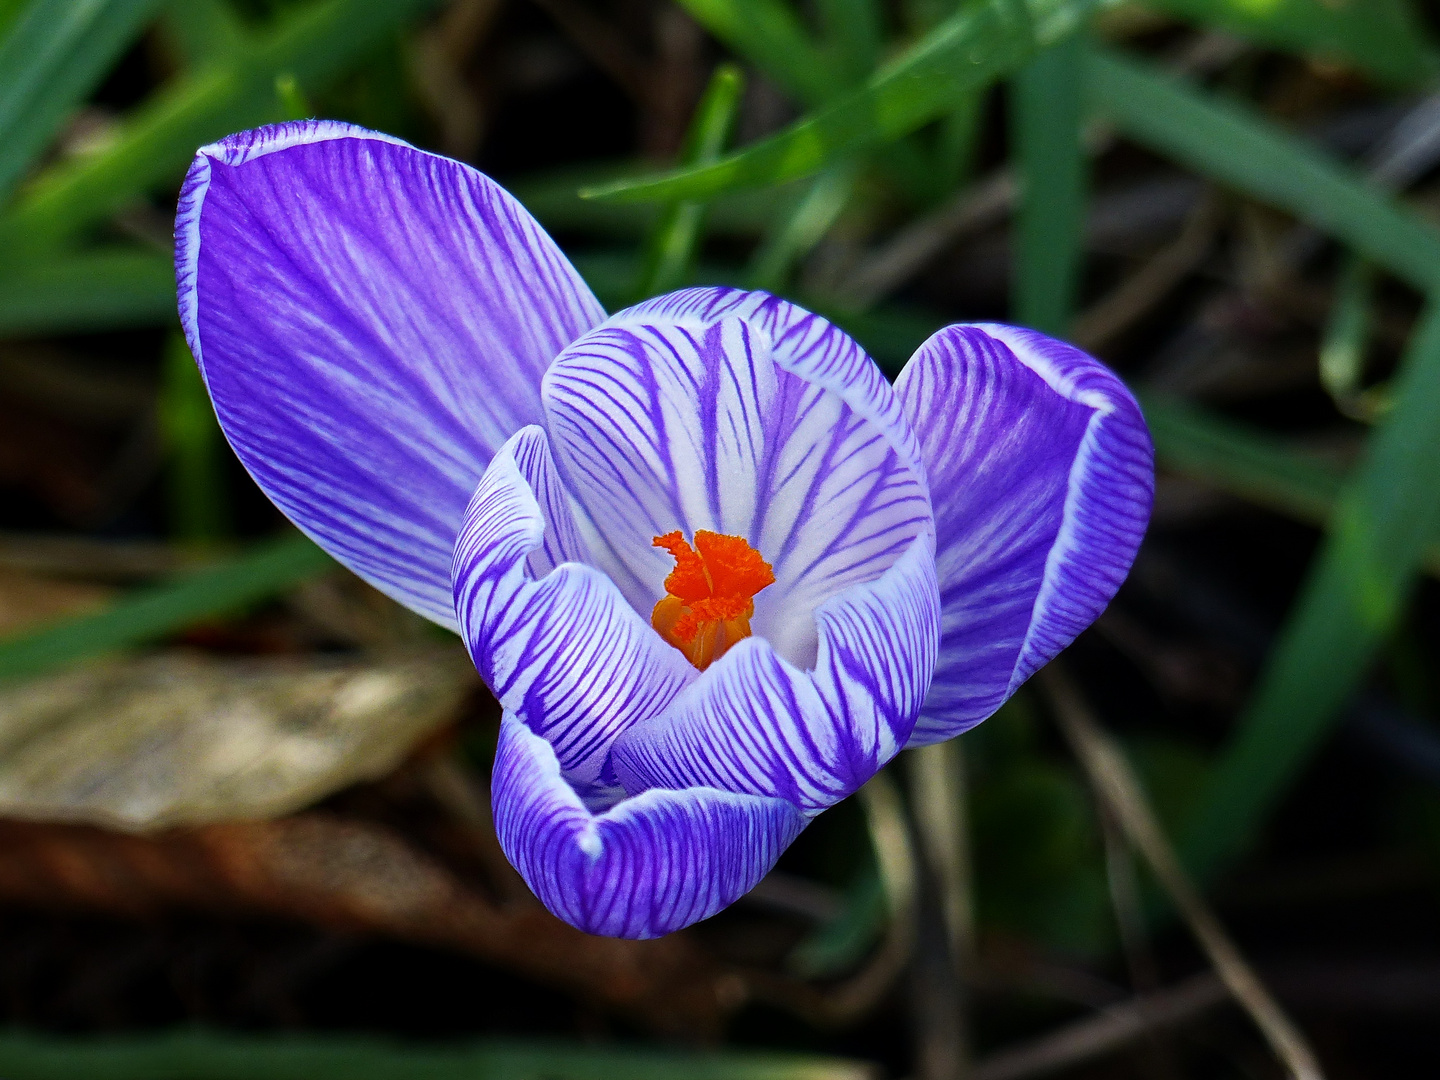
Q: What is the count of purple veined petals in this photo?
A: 6